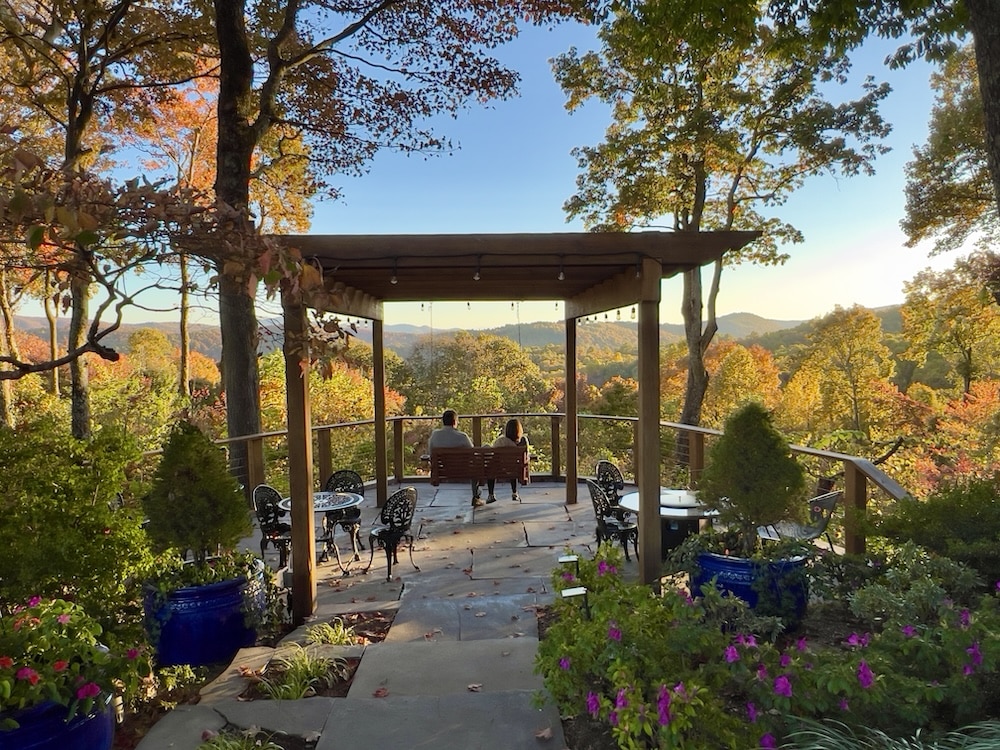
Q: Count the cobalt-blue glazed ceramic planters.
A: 3